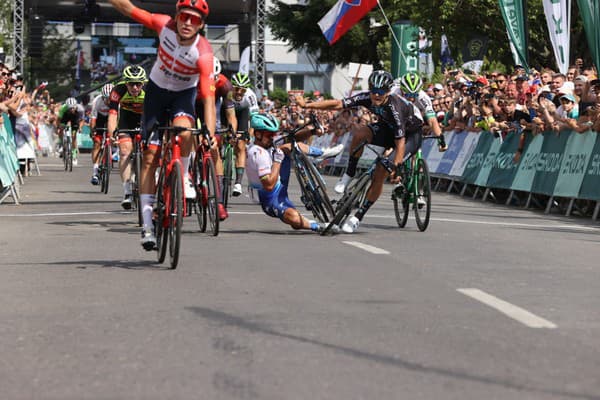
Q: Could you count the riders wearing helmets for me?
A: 9